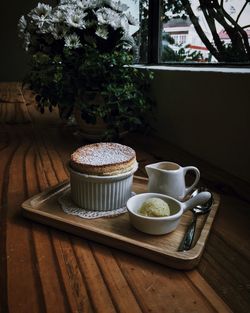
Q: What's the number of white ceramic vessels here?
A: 3